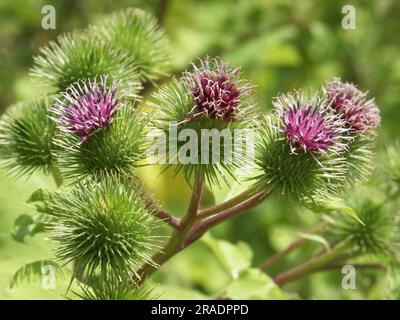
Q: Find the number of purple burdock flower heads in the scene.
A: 4